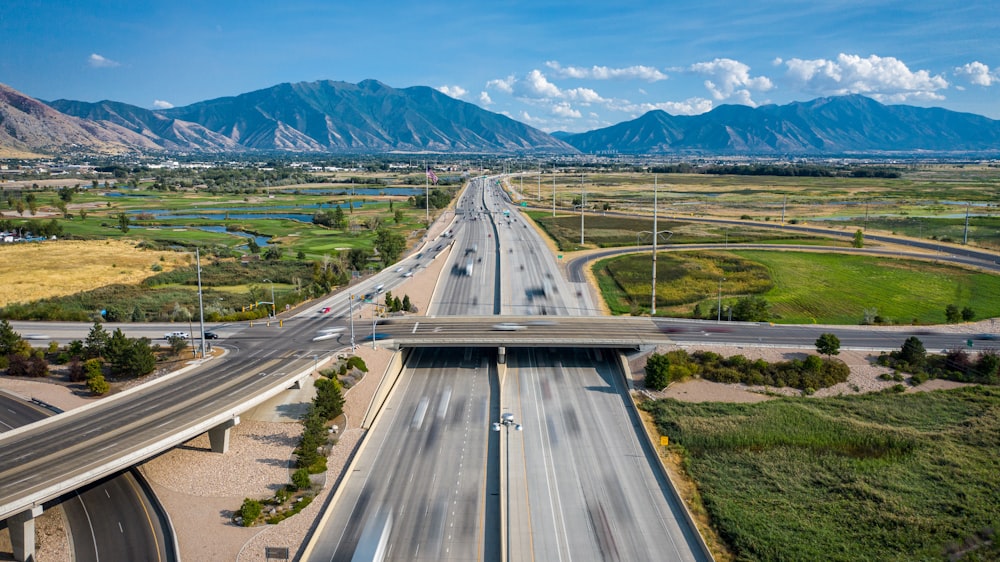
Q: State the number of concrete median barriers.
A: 1